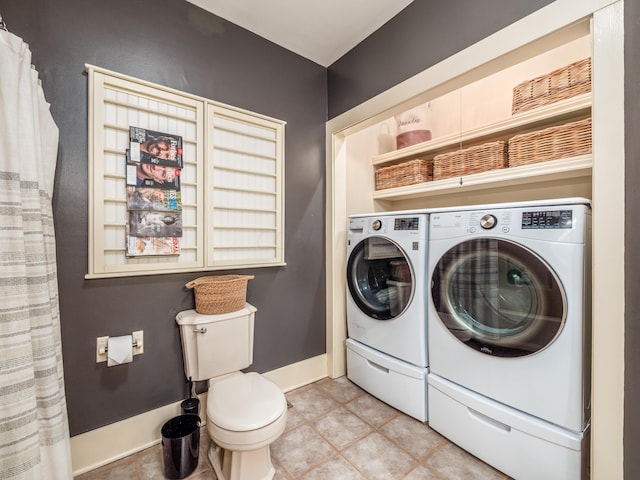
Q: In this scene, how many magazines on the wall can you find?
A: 5